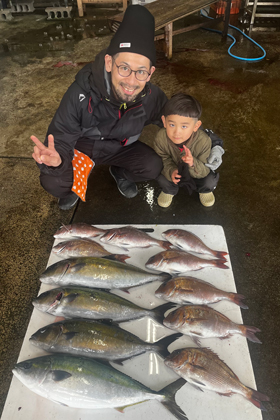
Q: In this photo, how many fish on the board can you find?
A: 12